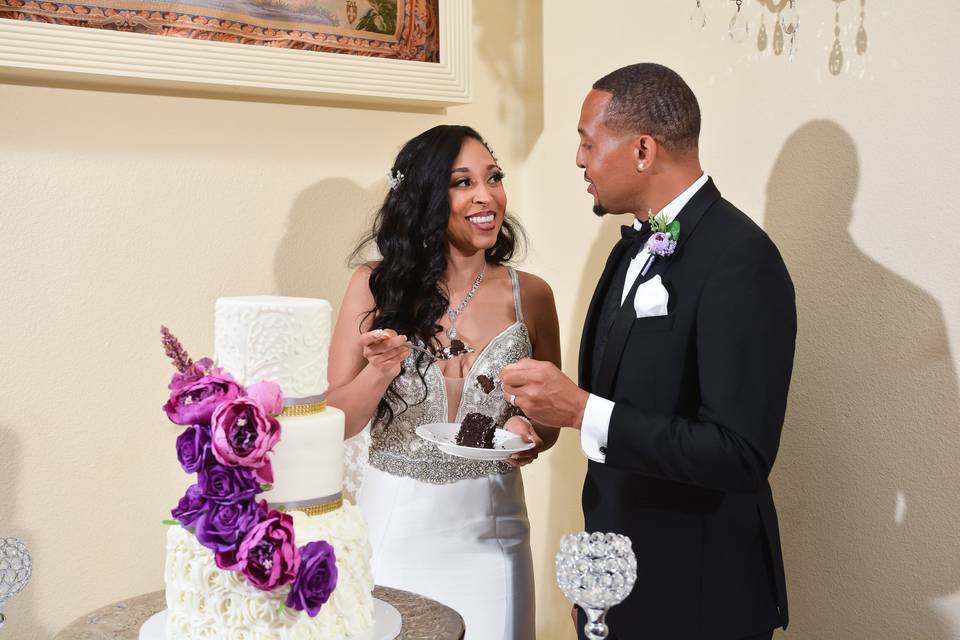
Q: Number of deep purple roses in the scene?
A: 5